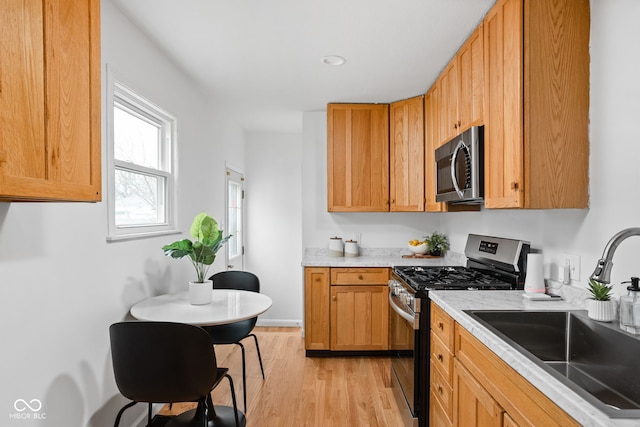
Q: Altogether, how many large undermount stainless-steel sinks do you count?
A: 1